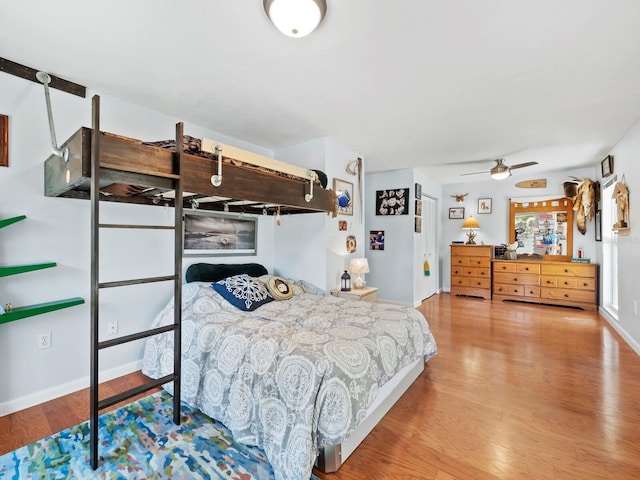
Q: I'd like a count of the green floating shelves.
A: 3